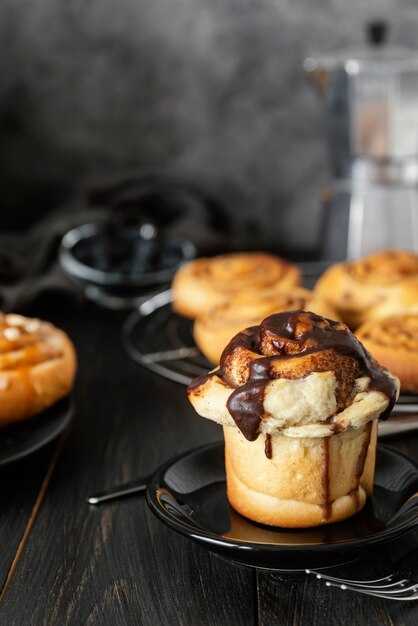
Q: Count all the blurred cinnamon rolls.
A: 5